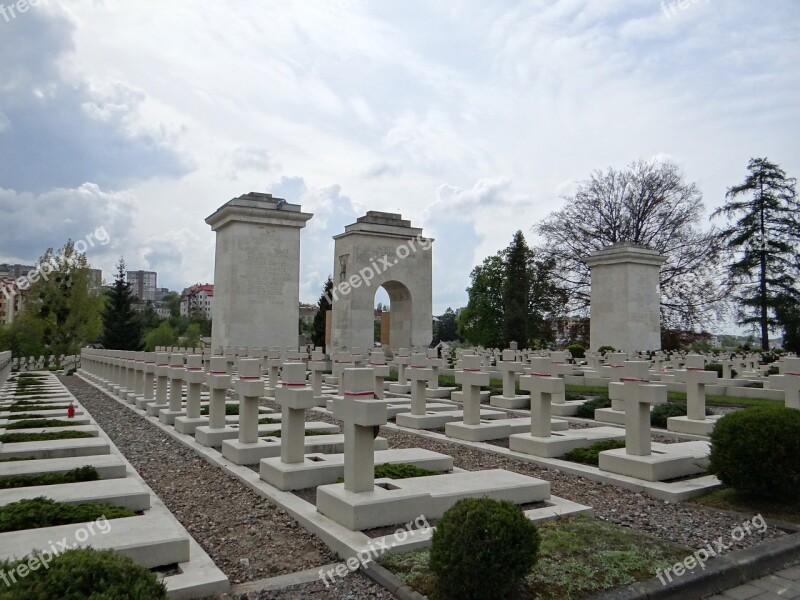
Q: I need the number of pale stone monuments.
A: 3